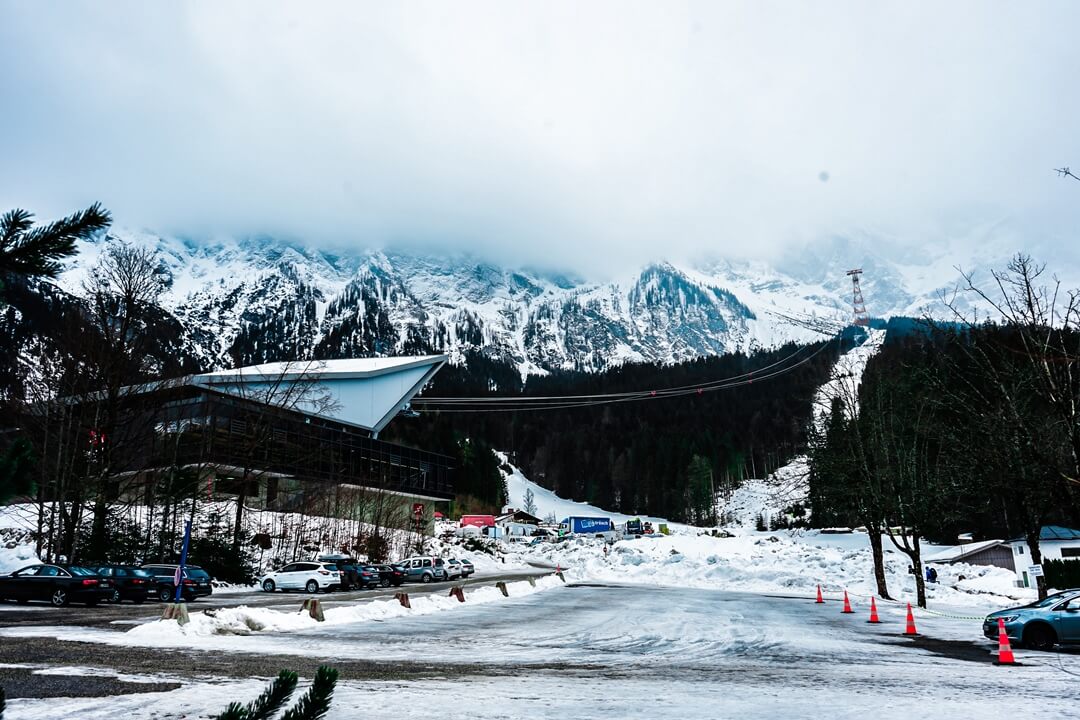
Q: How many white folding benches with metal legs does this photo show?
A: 0